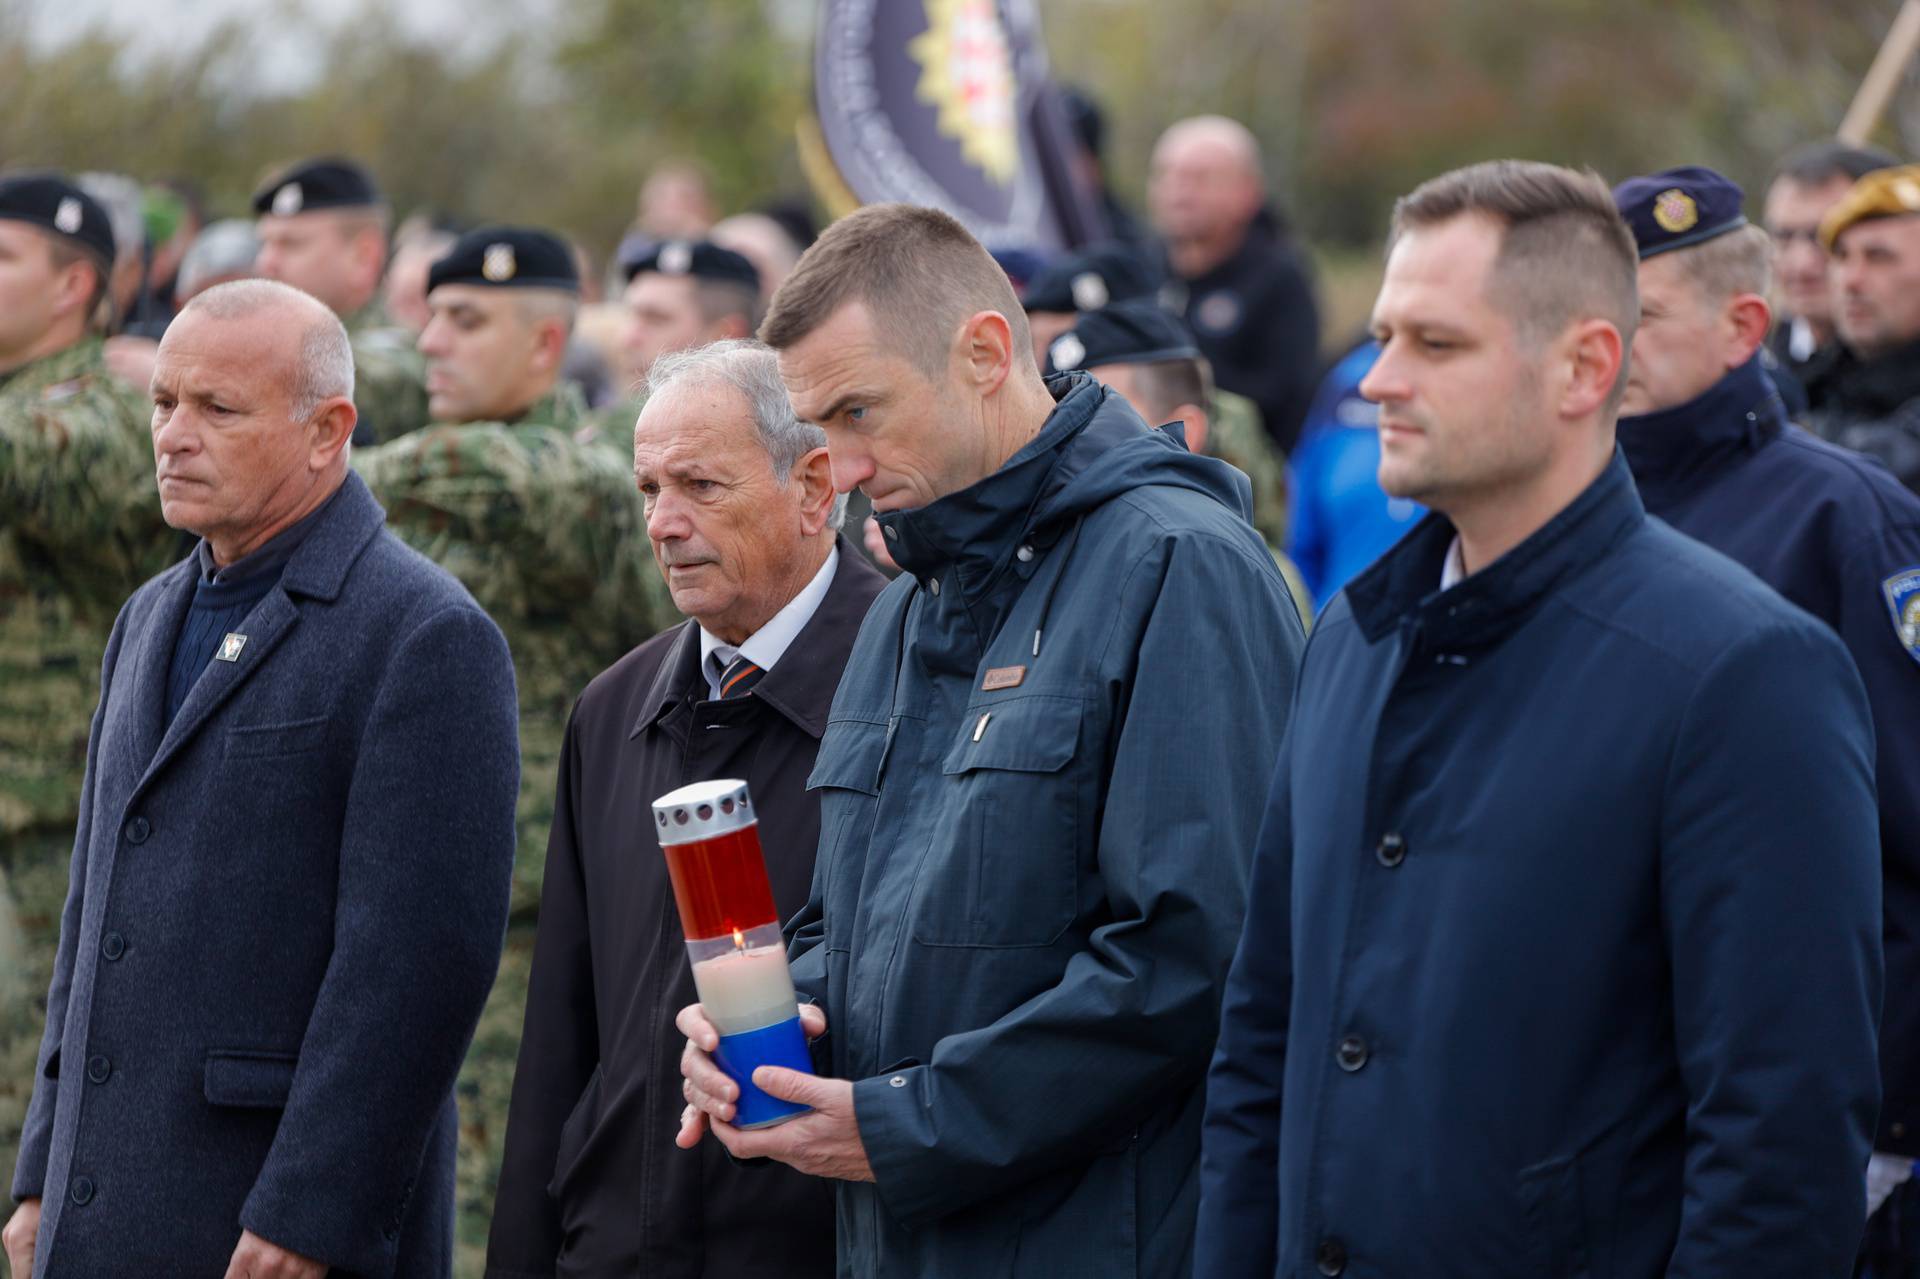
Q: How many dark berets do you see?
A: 7